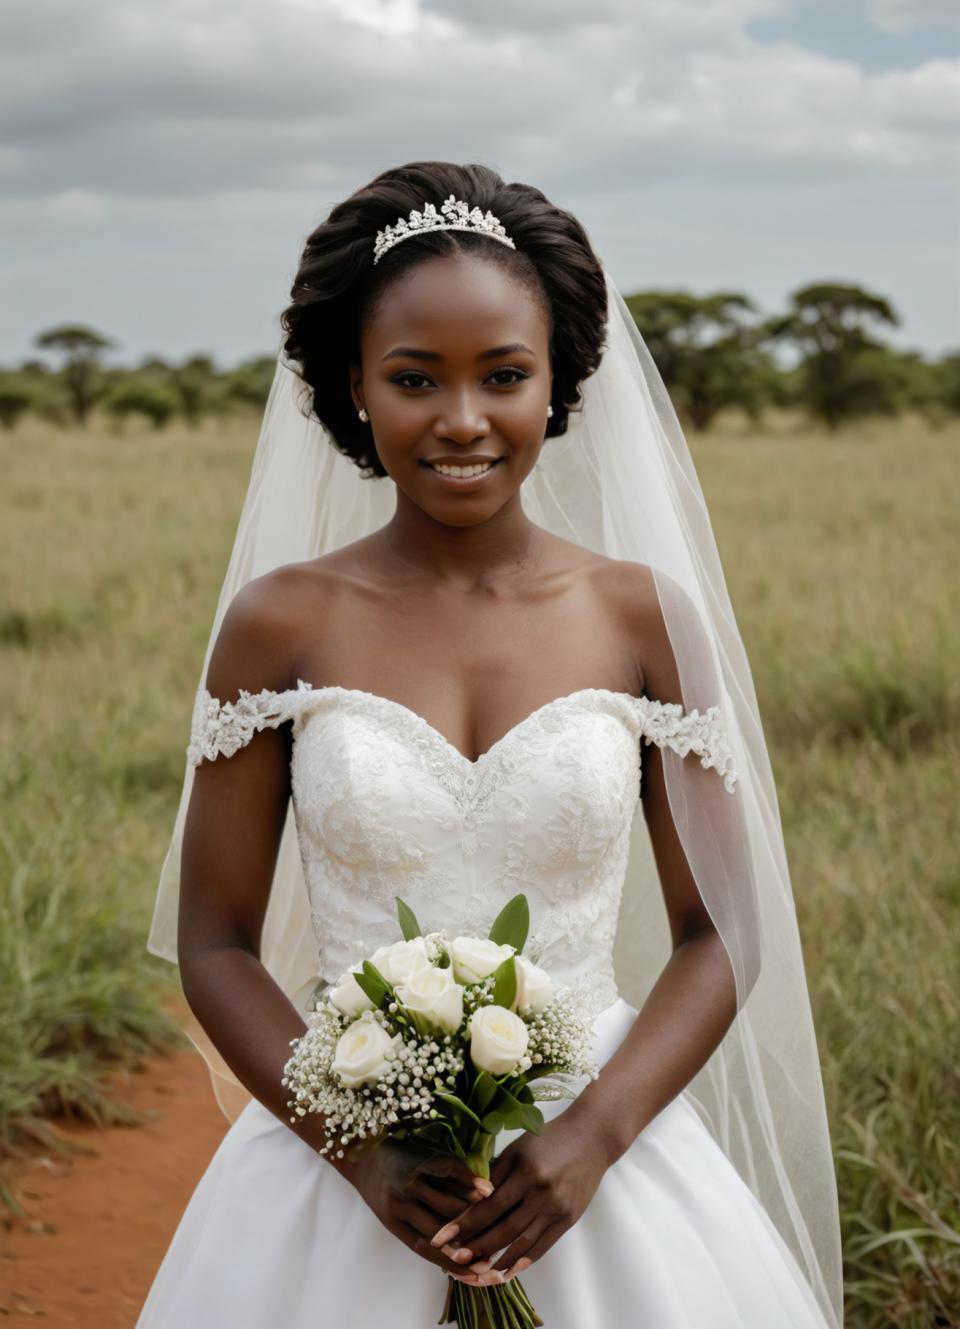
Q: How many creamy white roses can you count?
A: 7